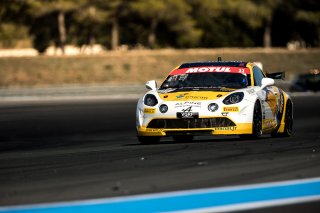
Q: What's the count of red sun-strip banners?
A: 1